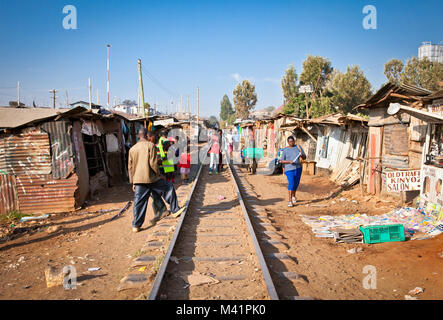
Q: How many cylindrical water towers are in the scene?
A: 1